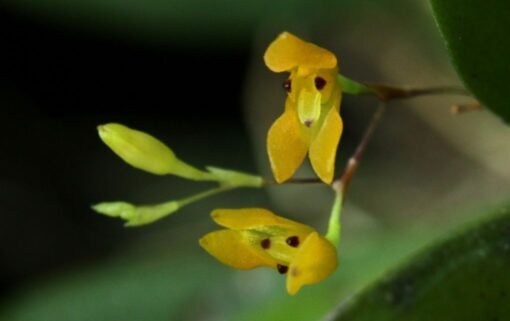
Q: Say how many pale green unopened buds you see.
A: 2